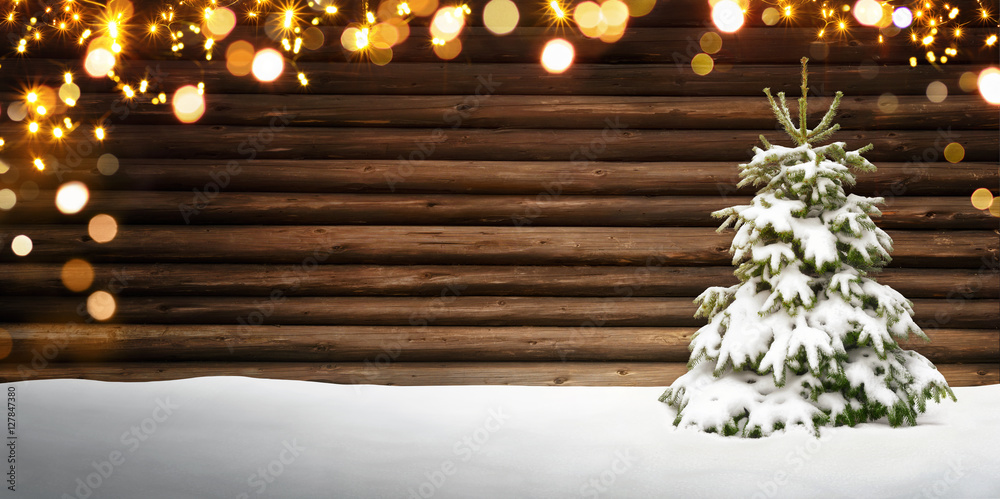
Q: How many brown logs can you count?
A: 12